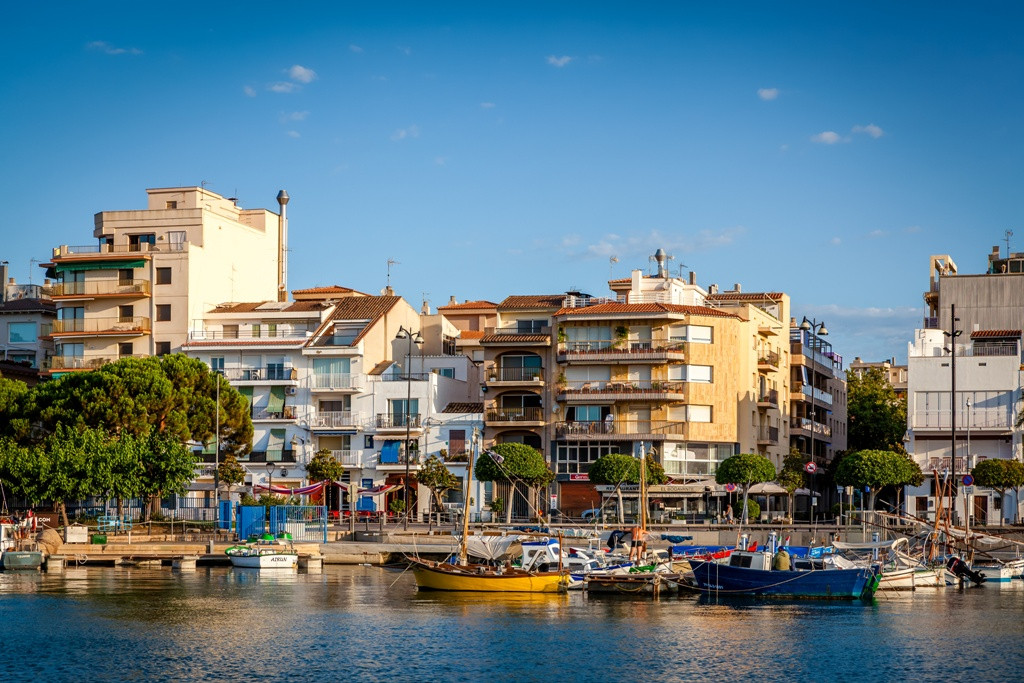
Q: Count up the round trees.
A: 5